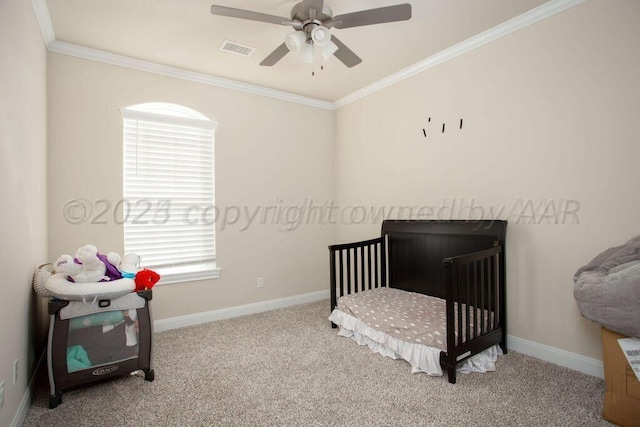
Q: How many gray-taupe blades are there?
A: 5